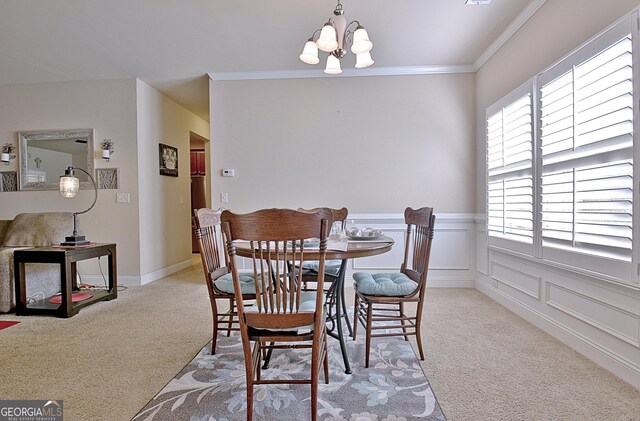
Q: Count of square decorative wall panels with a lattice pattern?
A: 2